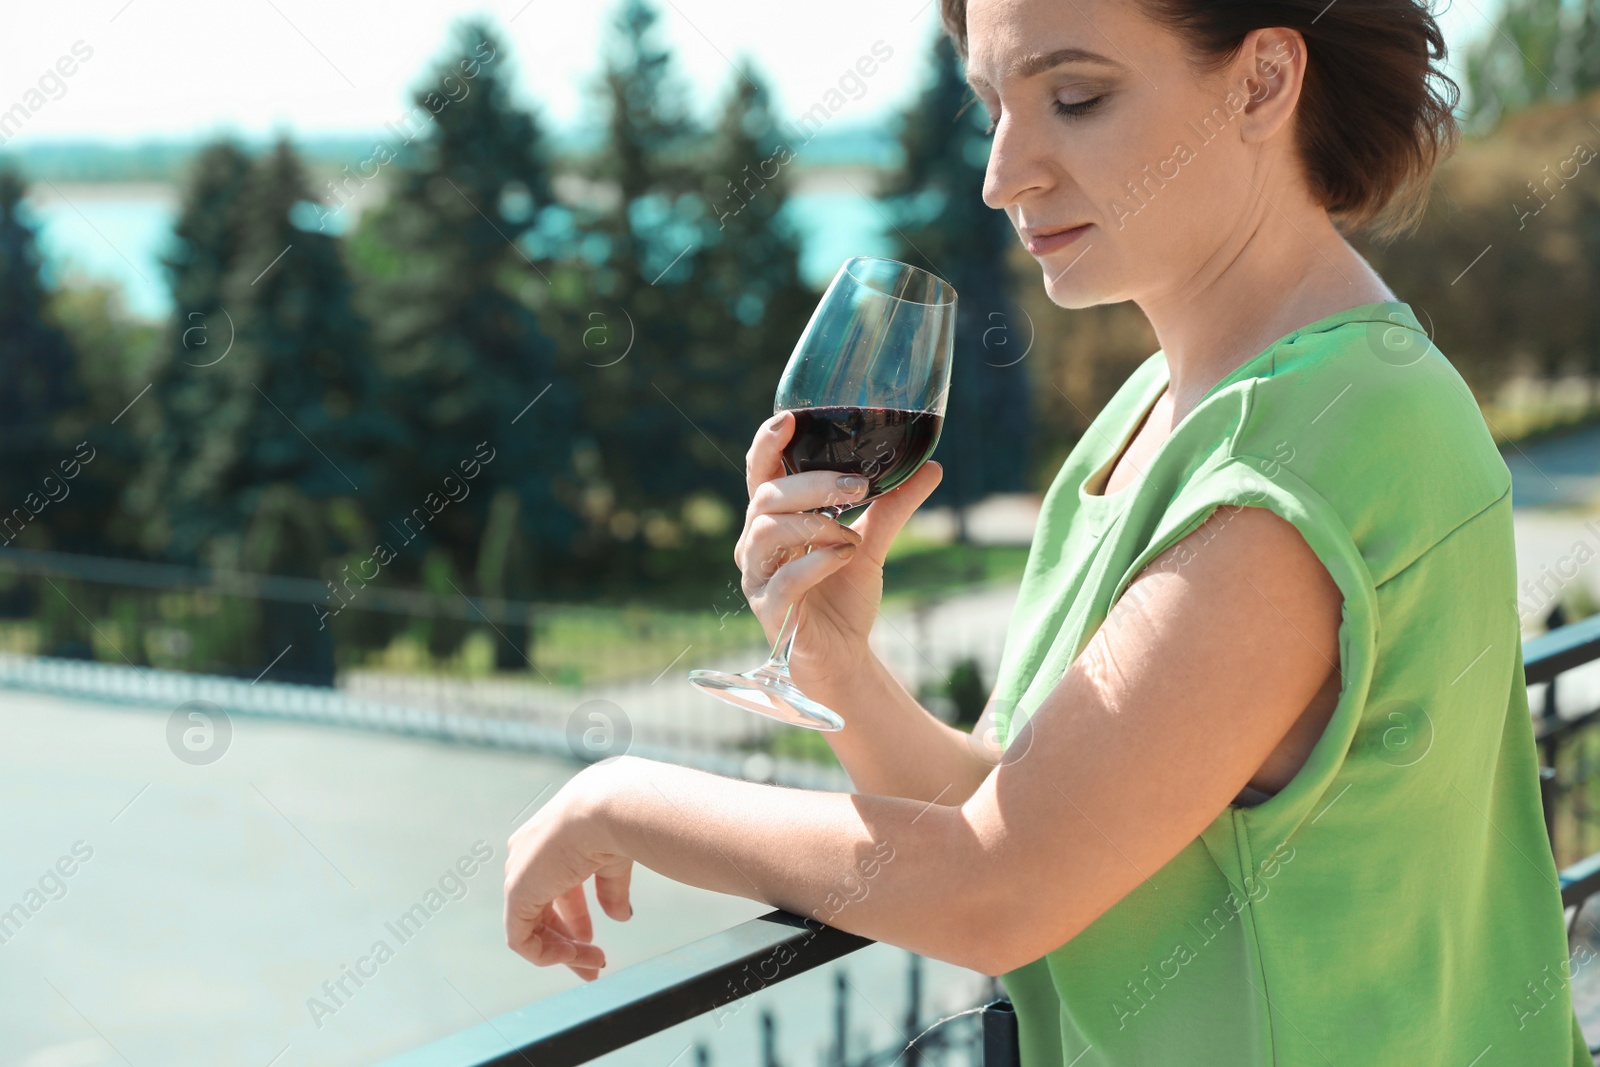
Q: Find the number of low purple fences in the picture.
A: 0